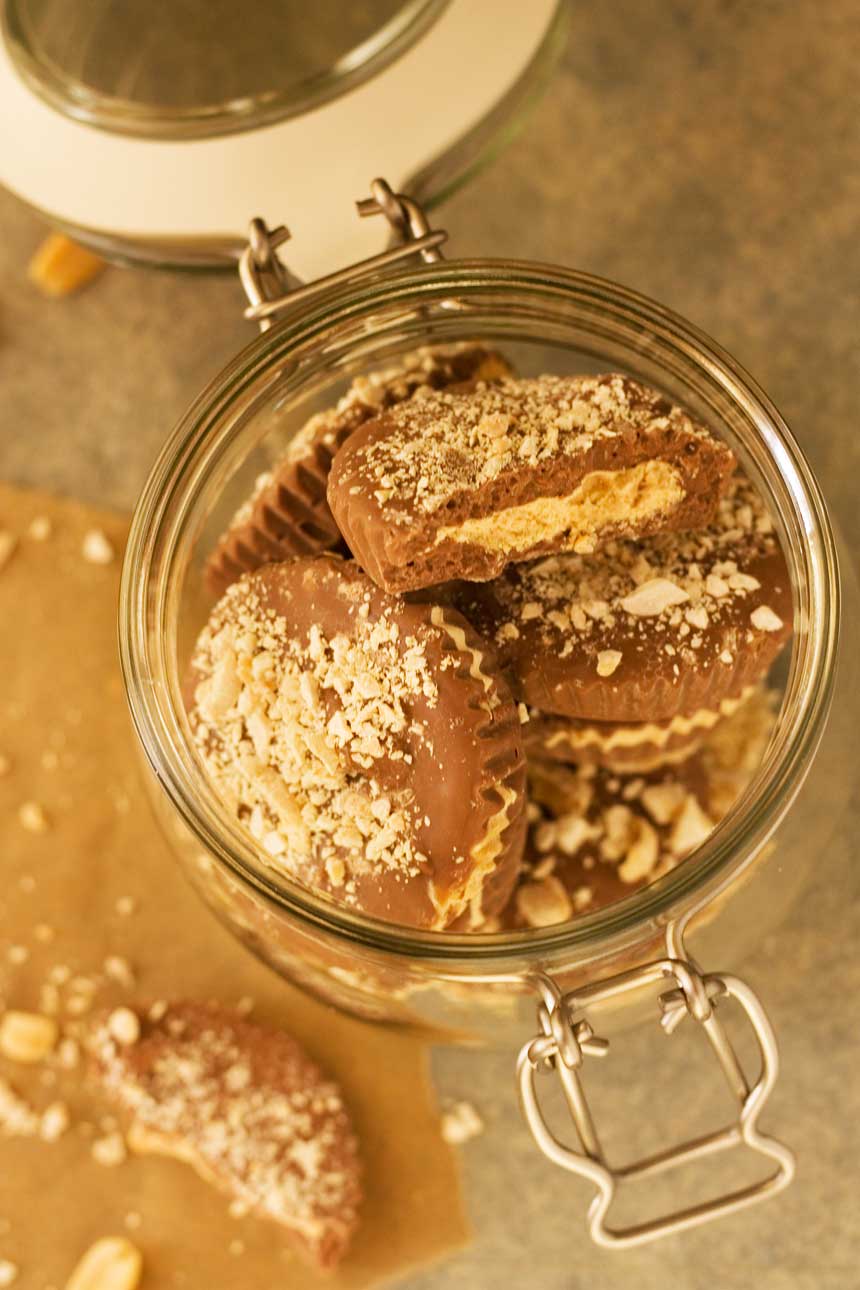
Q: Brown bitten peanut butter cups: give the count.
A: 2